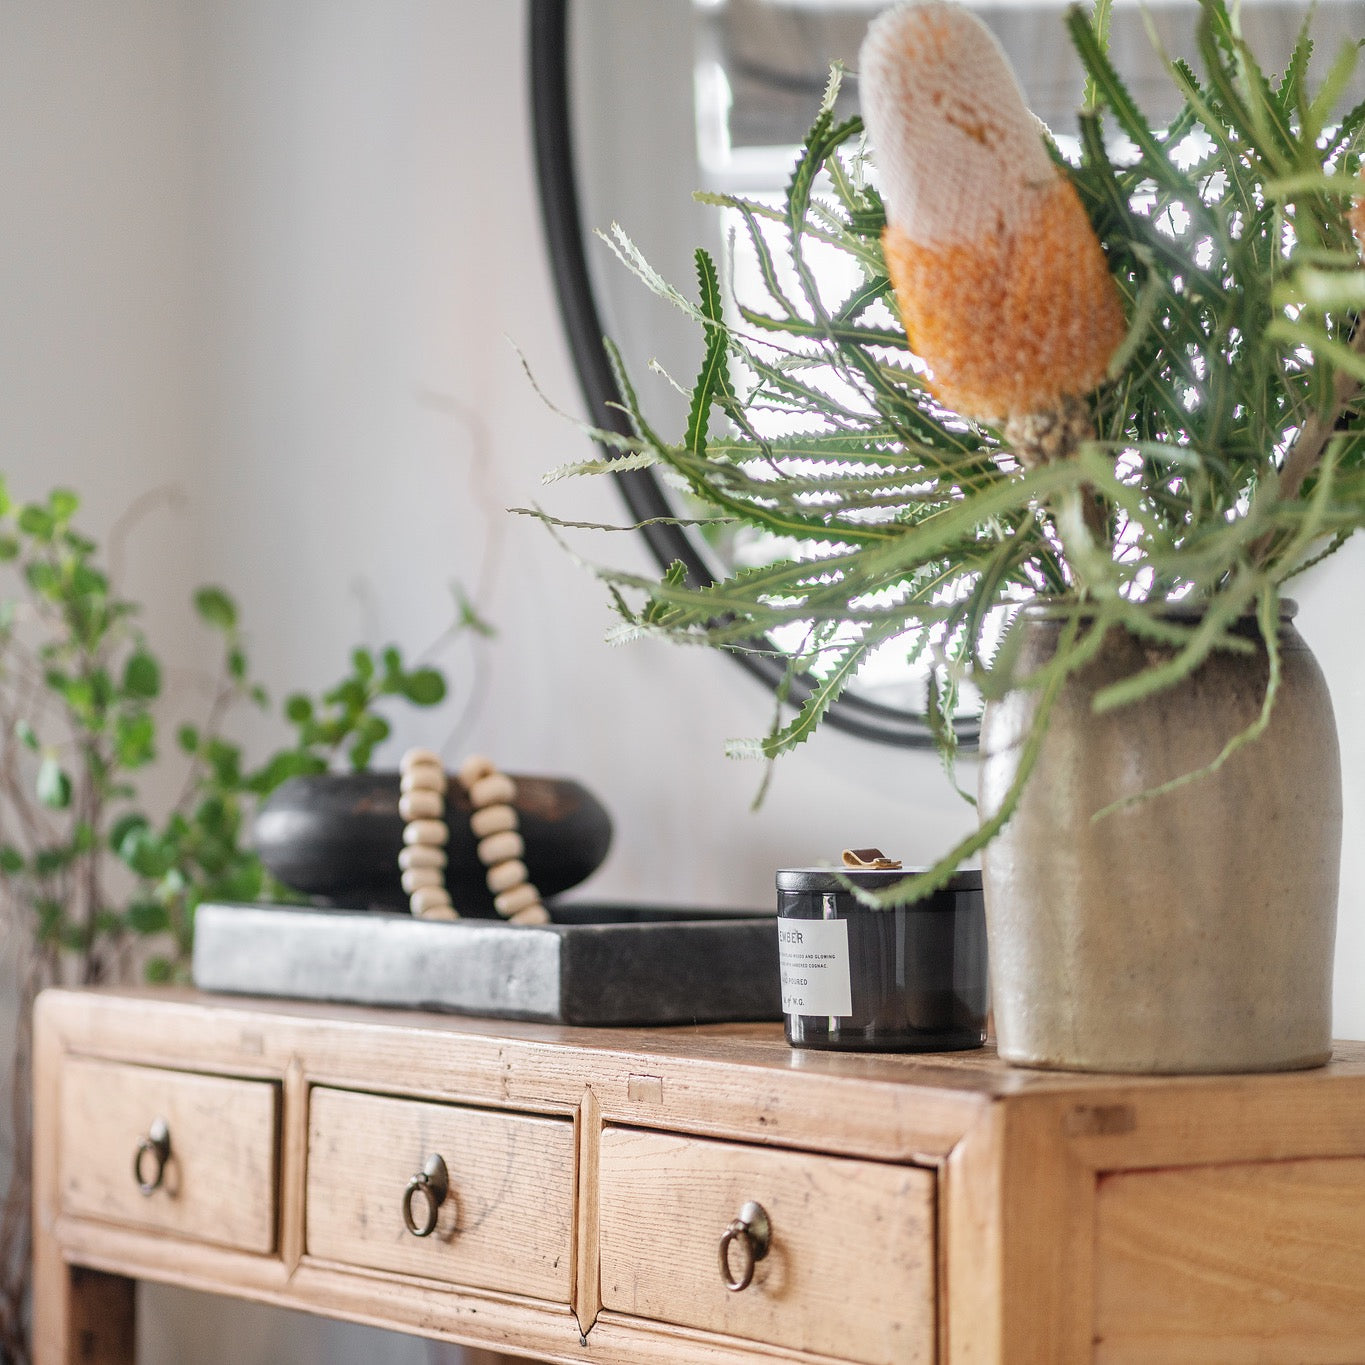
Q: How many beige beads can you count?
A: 15